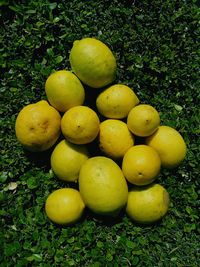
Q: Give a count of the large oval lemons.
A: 2